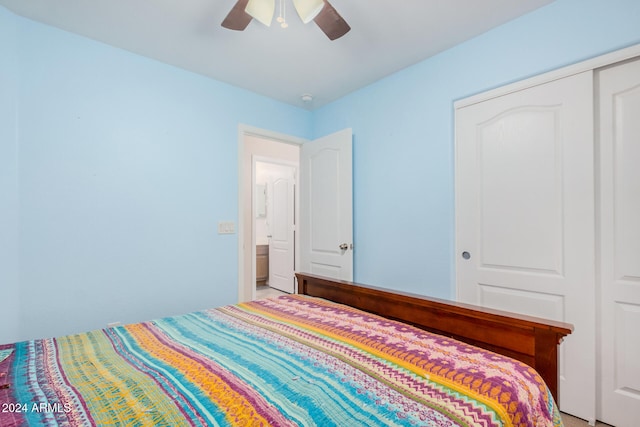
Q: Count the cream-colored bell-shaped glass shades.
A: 2